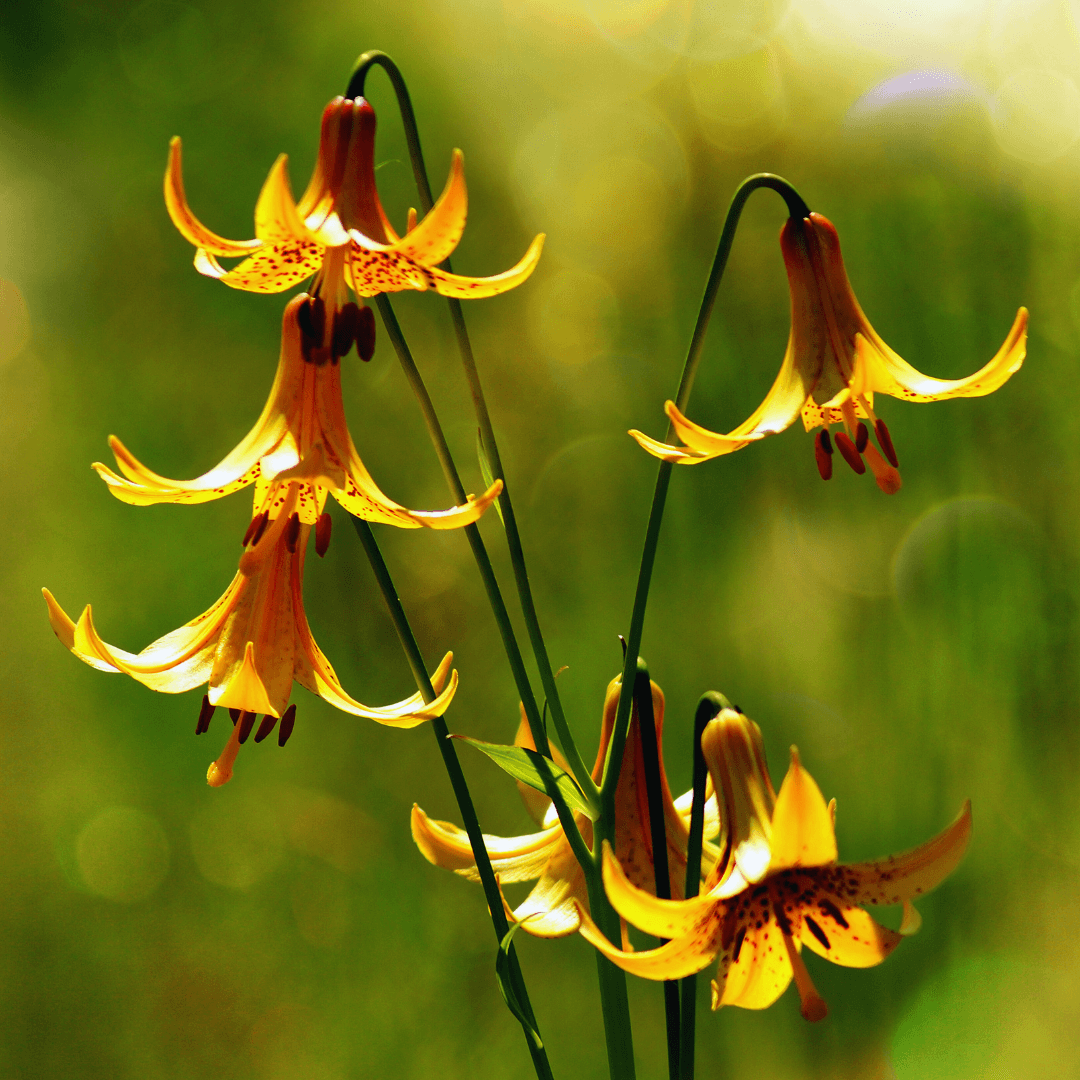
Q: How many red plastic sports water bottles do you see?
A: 0